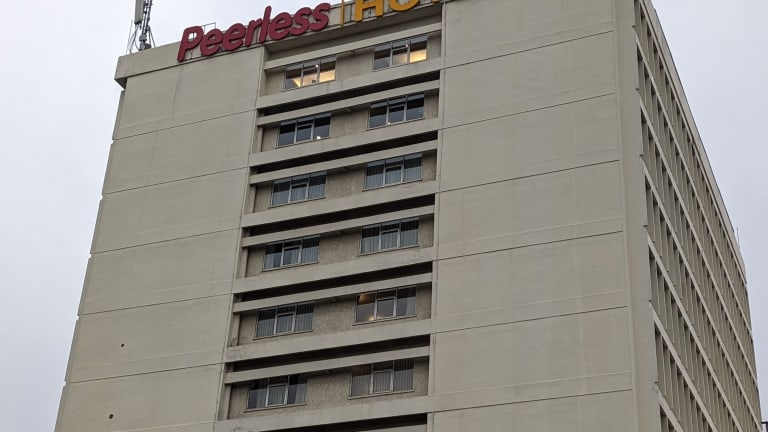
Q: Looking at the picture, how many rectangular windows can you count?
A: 12